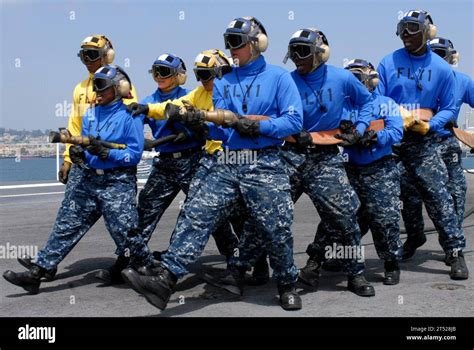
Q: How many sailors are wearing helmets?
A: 9